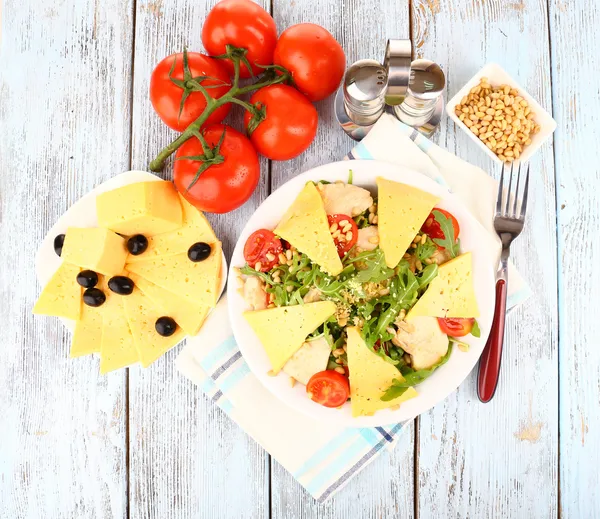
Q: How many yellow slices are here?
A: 12